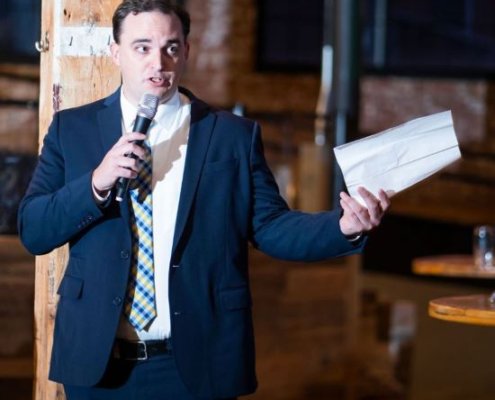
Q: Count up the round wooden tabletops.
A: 2